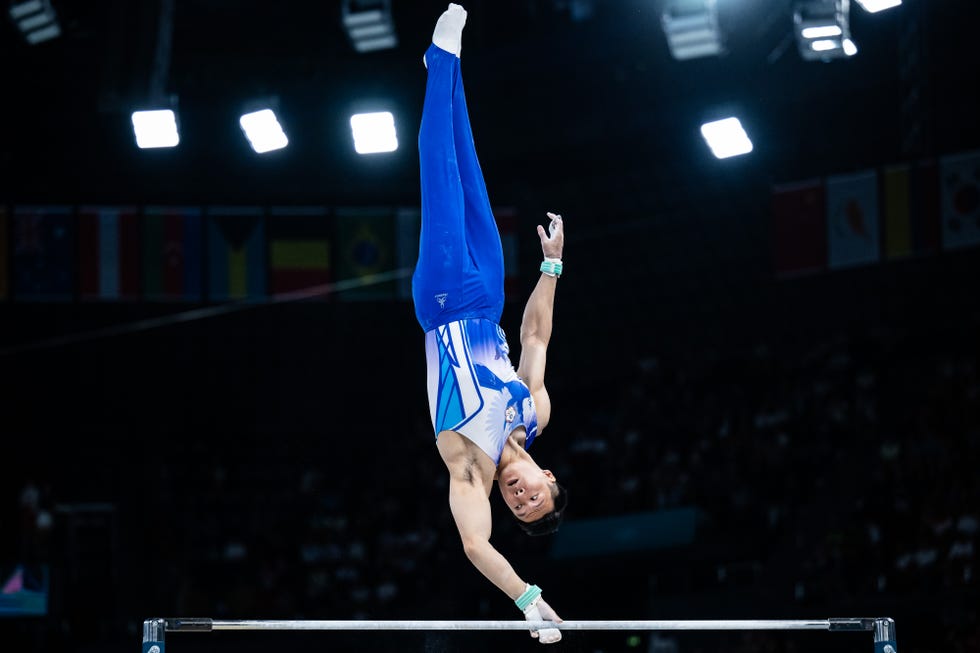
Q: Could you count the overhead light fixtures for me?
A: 9